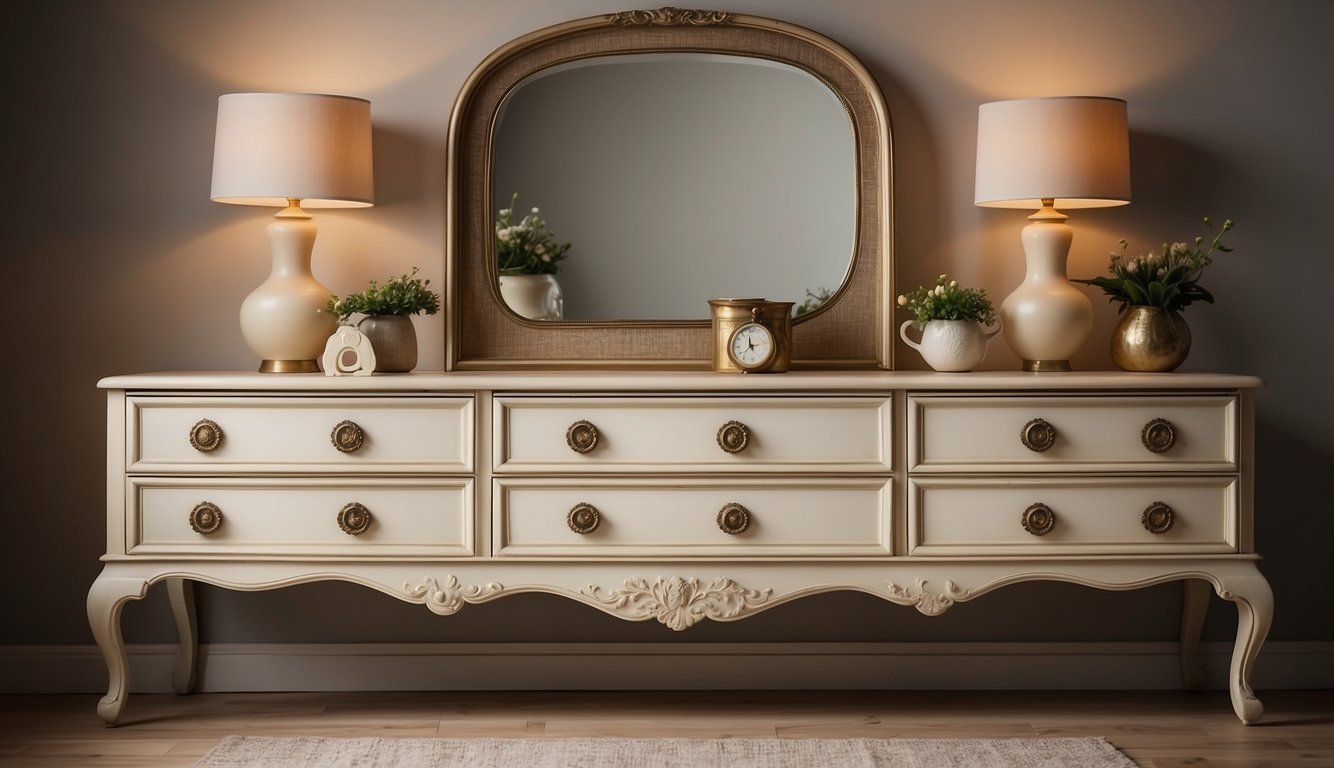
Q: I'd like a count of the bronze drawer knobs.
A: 12